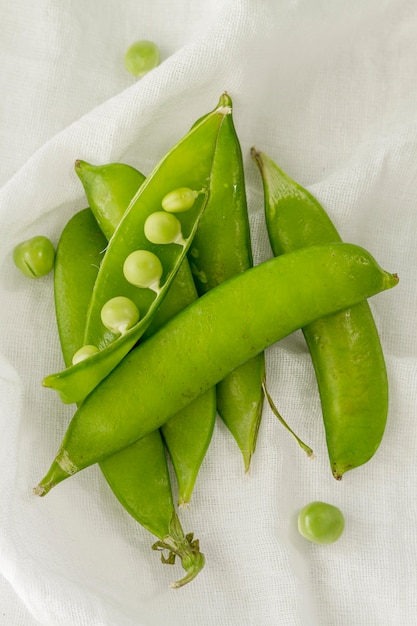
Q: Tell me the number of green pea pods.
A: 6